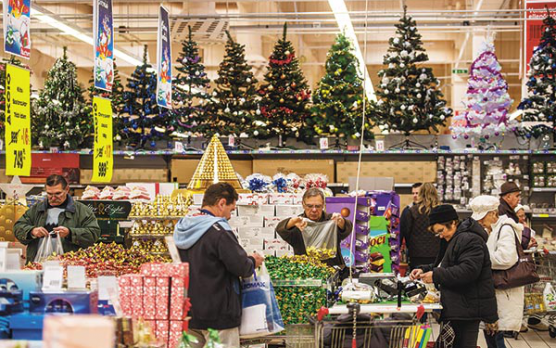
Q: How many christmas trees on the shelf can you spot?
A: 11